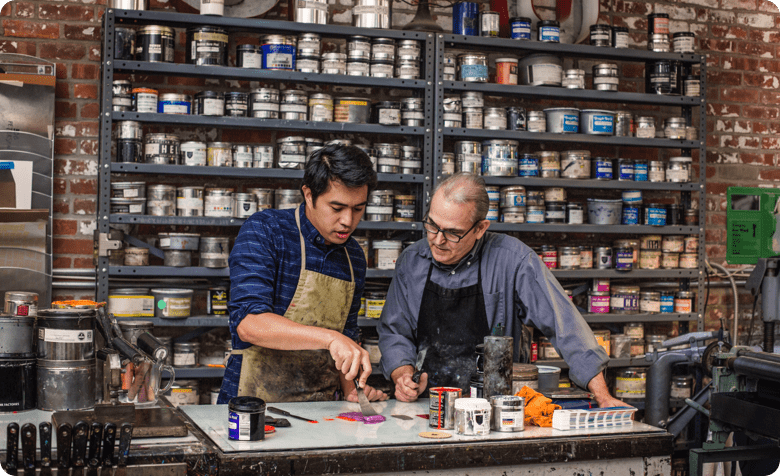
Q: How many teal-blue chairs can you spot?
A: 0